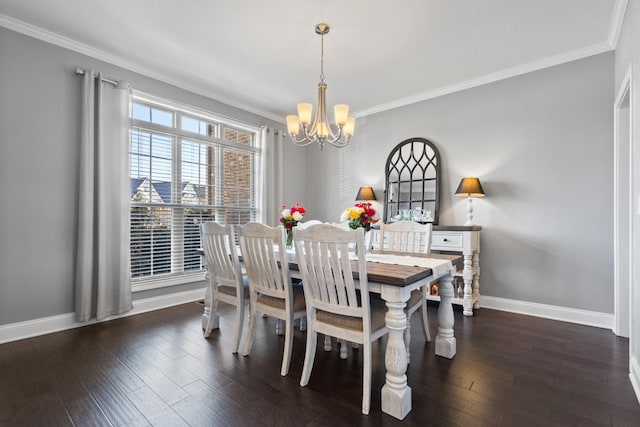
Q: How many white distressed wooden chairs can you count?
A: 6